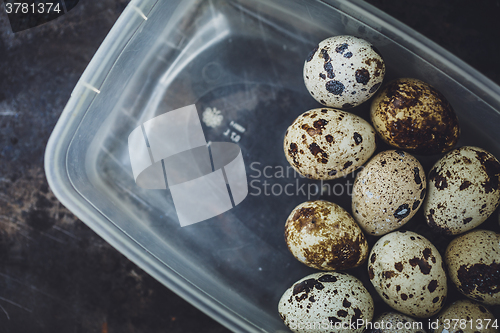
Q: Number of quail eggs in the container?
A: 11